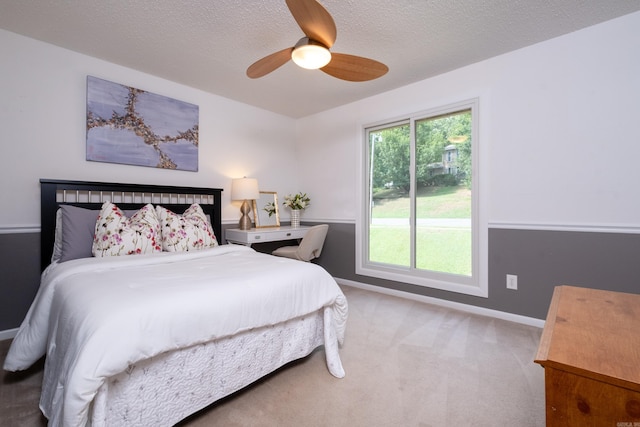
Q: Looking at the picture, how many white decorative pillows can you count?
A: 2